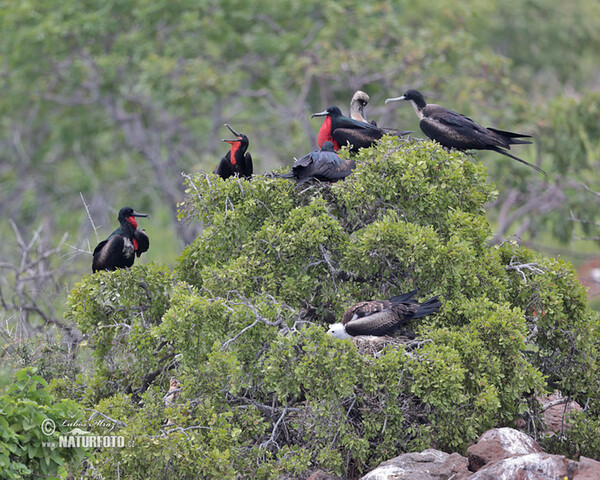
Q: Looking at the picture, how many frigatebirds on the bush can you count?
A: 7